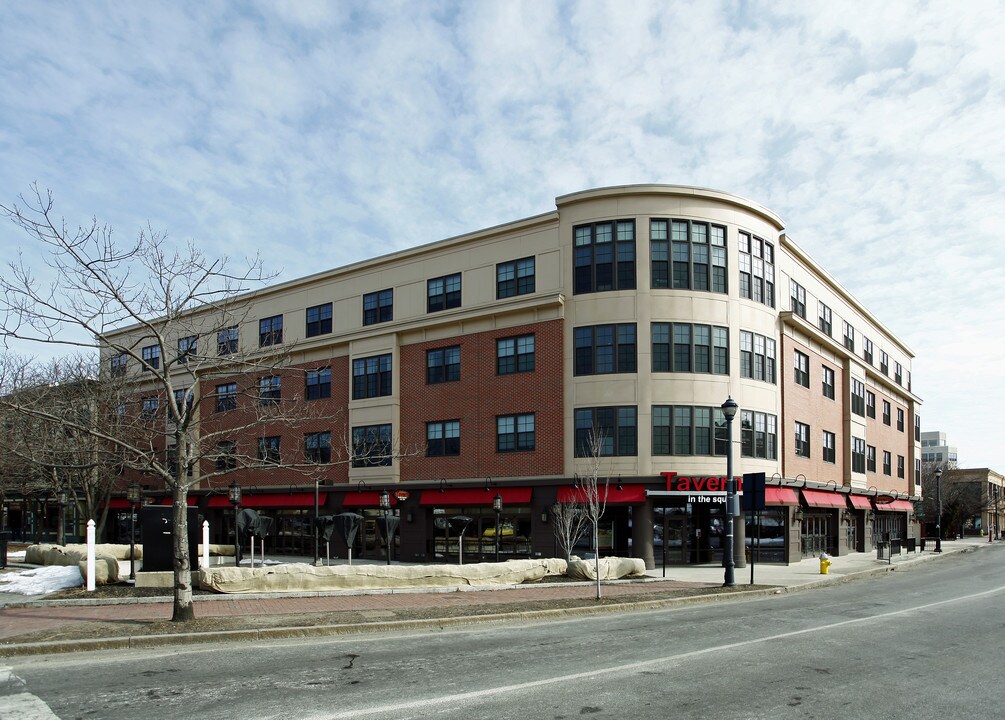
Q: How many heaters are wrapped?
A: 6